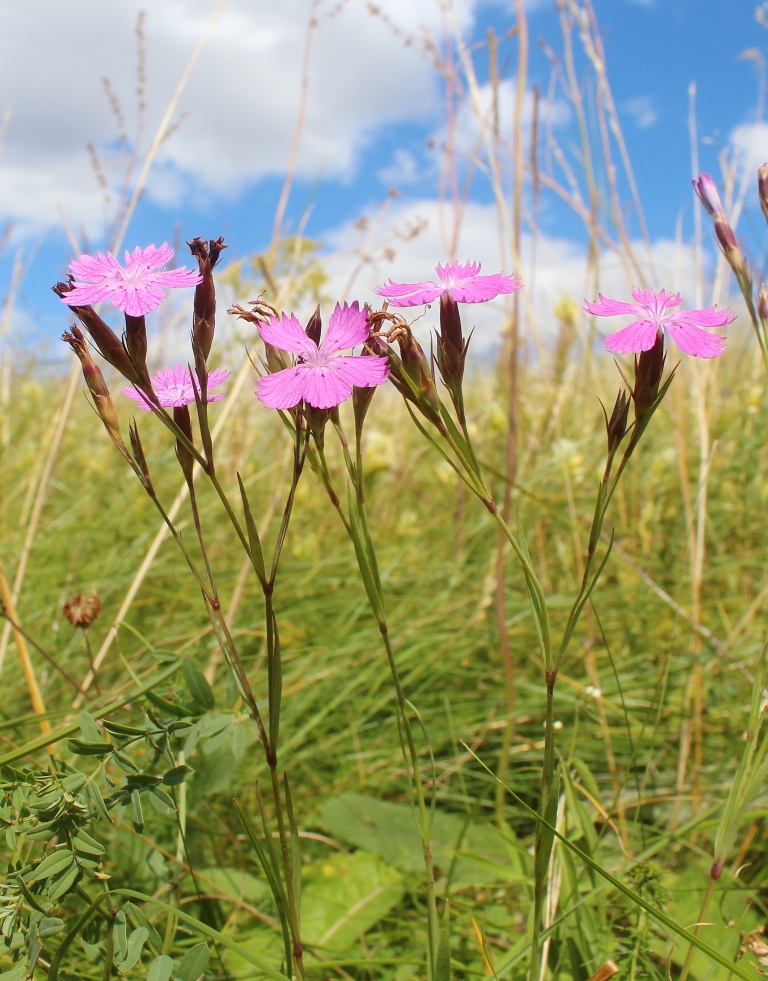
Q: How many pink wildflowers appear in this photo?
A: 5